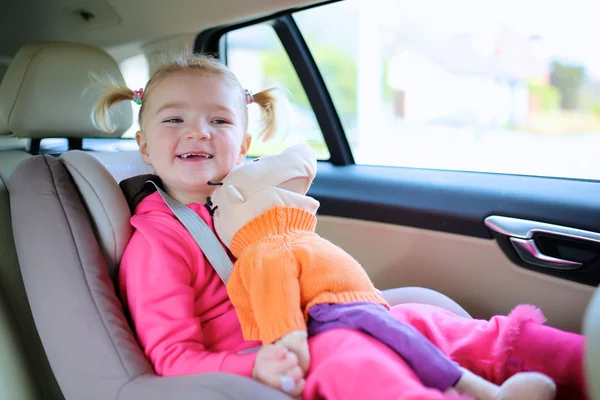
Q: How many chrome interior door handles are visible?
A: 1